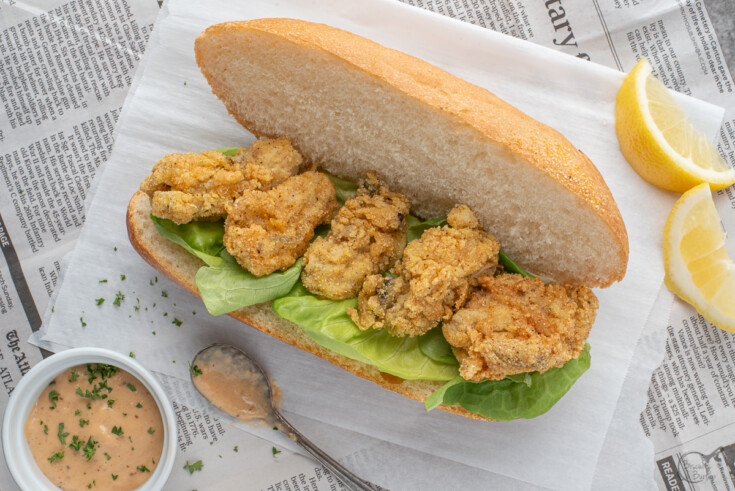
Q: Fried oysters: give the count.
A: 5